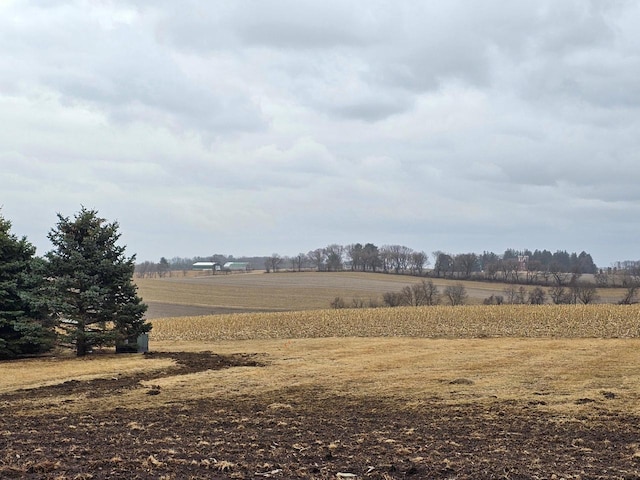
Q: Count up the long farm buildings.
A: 2